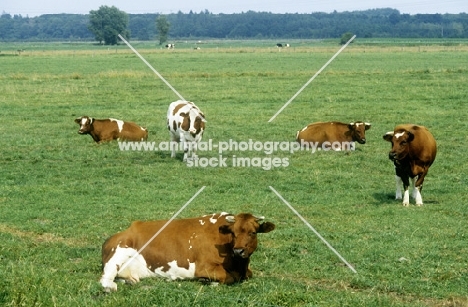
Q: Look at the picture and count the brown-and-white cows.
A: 5